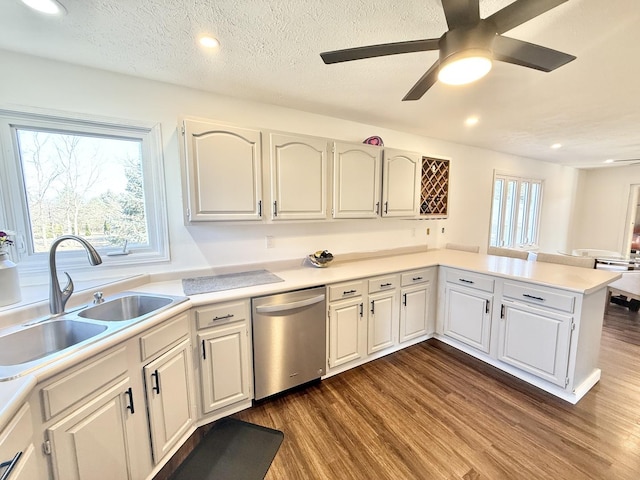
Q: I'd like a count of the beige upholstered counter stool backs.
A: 3